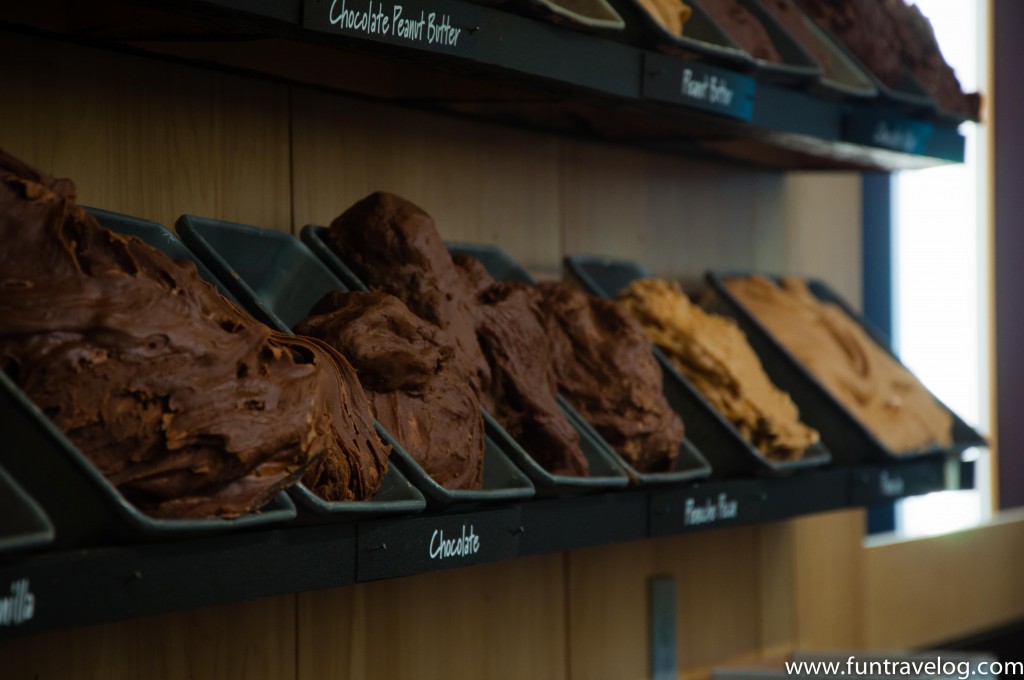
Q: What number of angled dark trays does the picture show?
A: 14